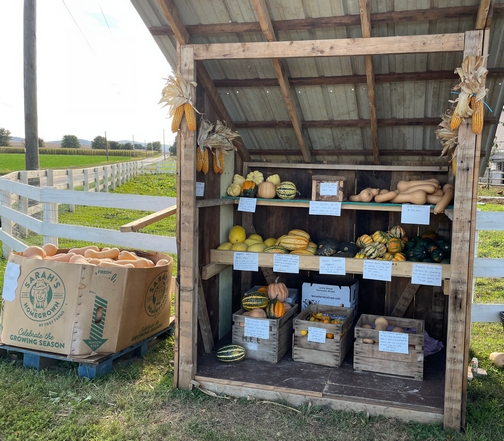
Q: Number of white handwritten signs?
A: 14